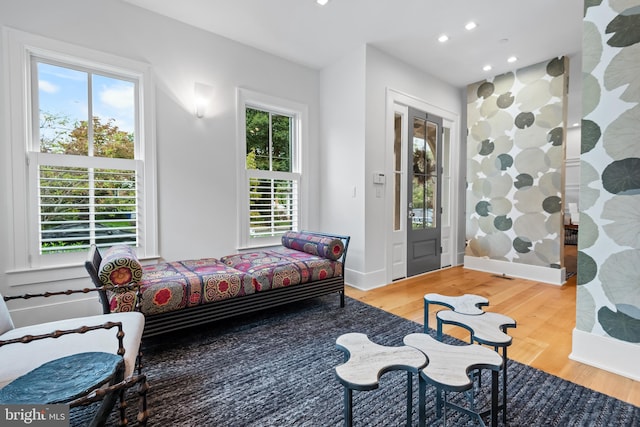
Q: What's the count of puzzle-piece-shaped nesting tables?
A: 4